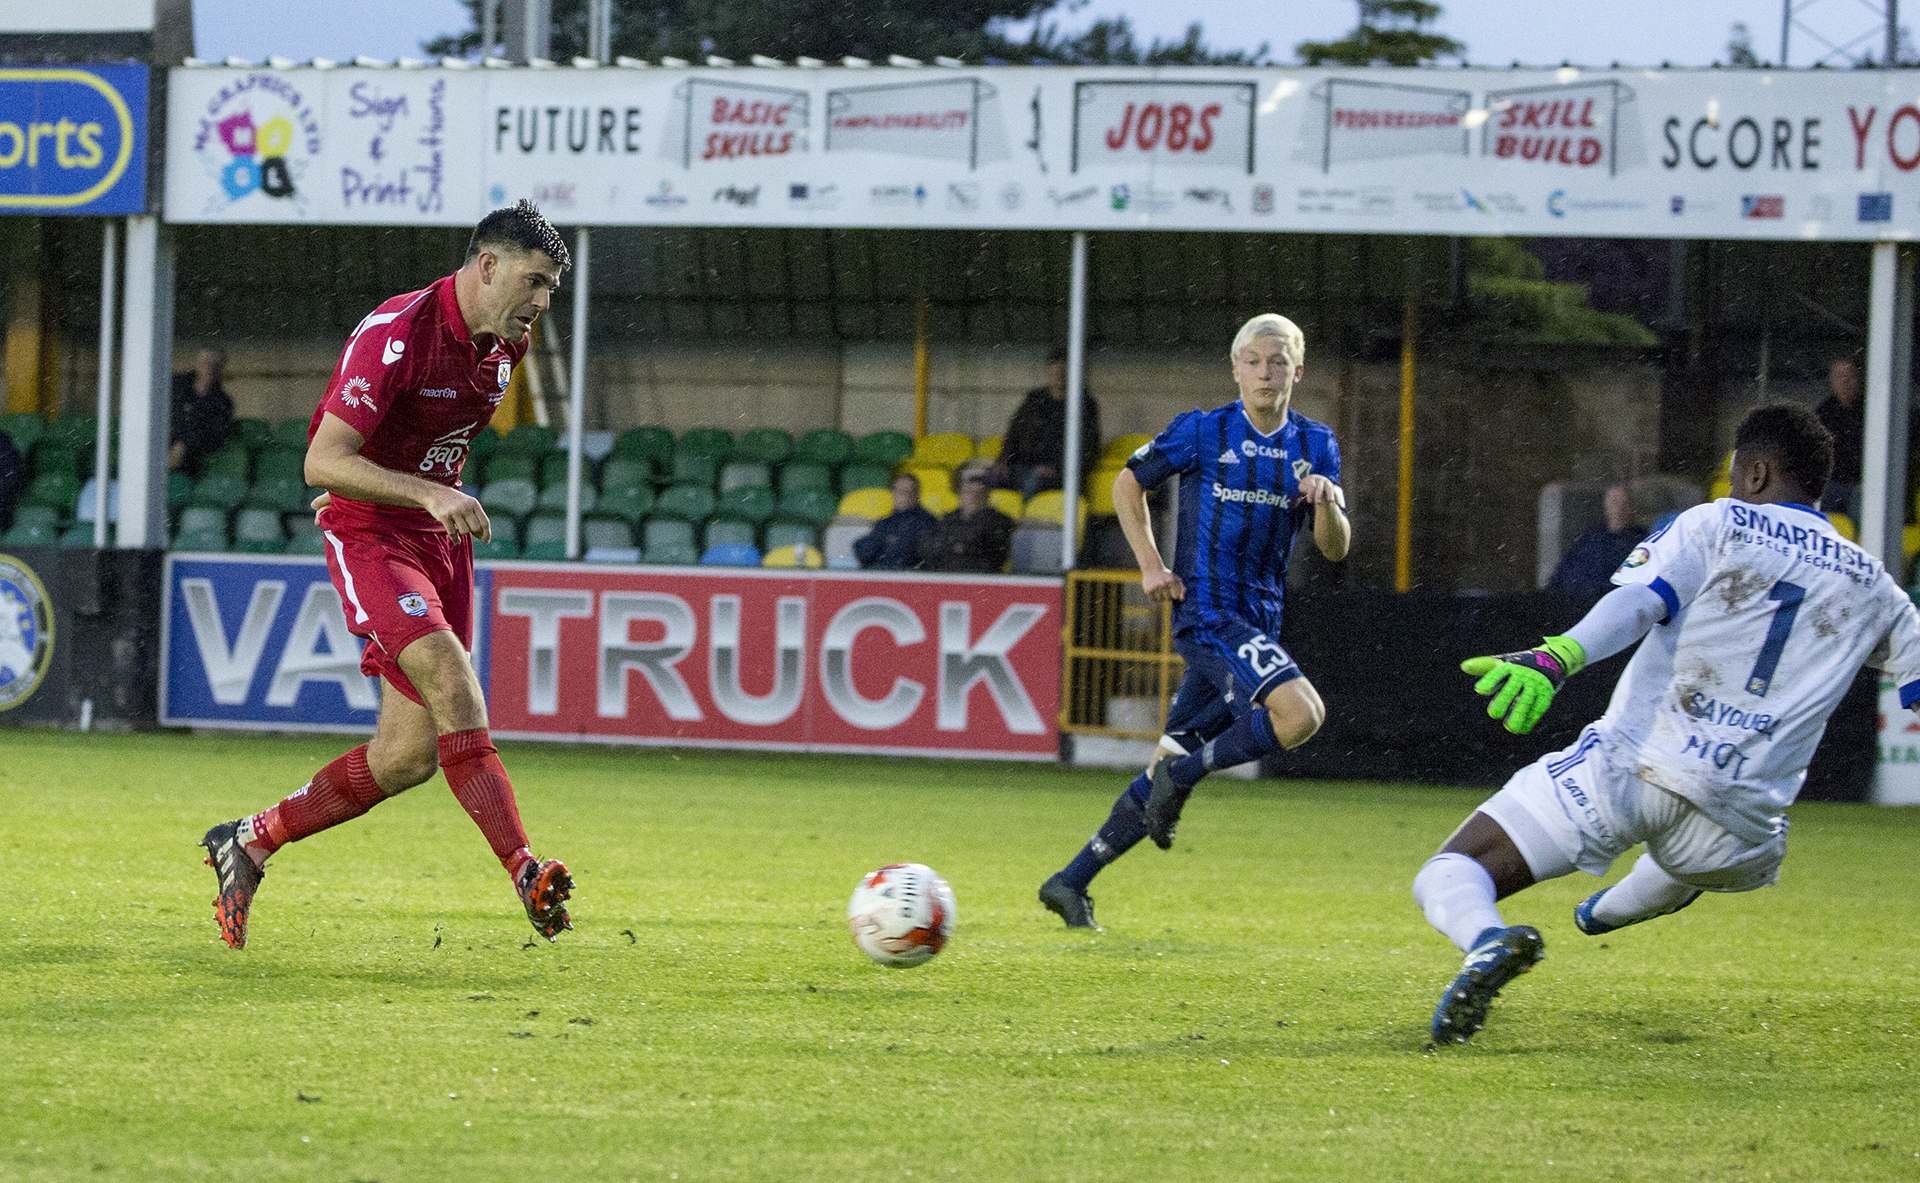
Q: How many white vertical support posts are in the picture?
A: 5